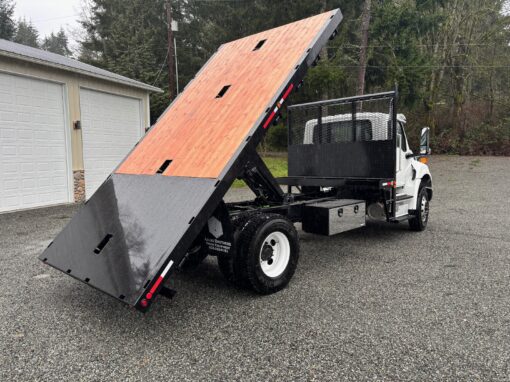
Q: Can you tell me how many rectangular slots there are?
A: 4